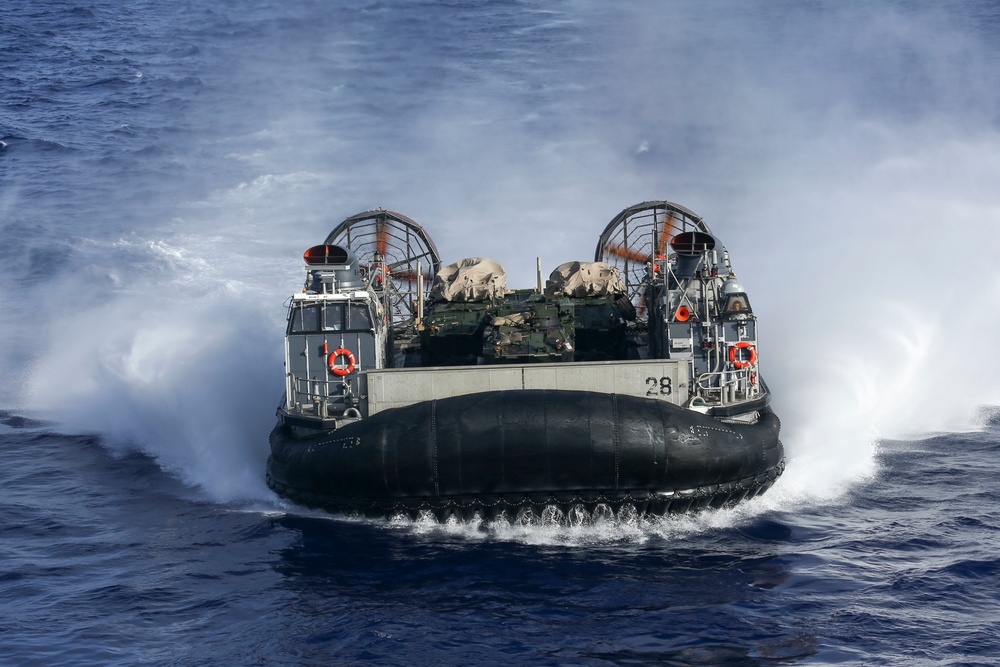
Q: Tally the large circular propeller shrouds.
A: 2